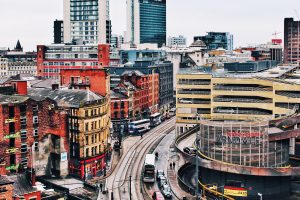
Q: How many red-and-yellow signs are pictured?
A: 1